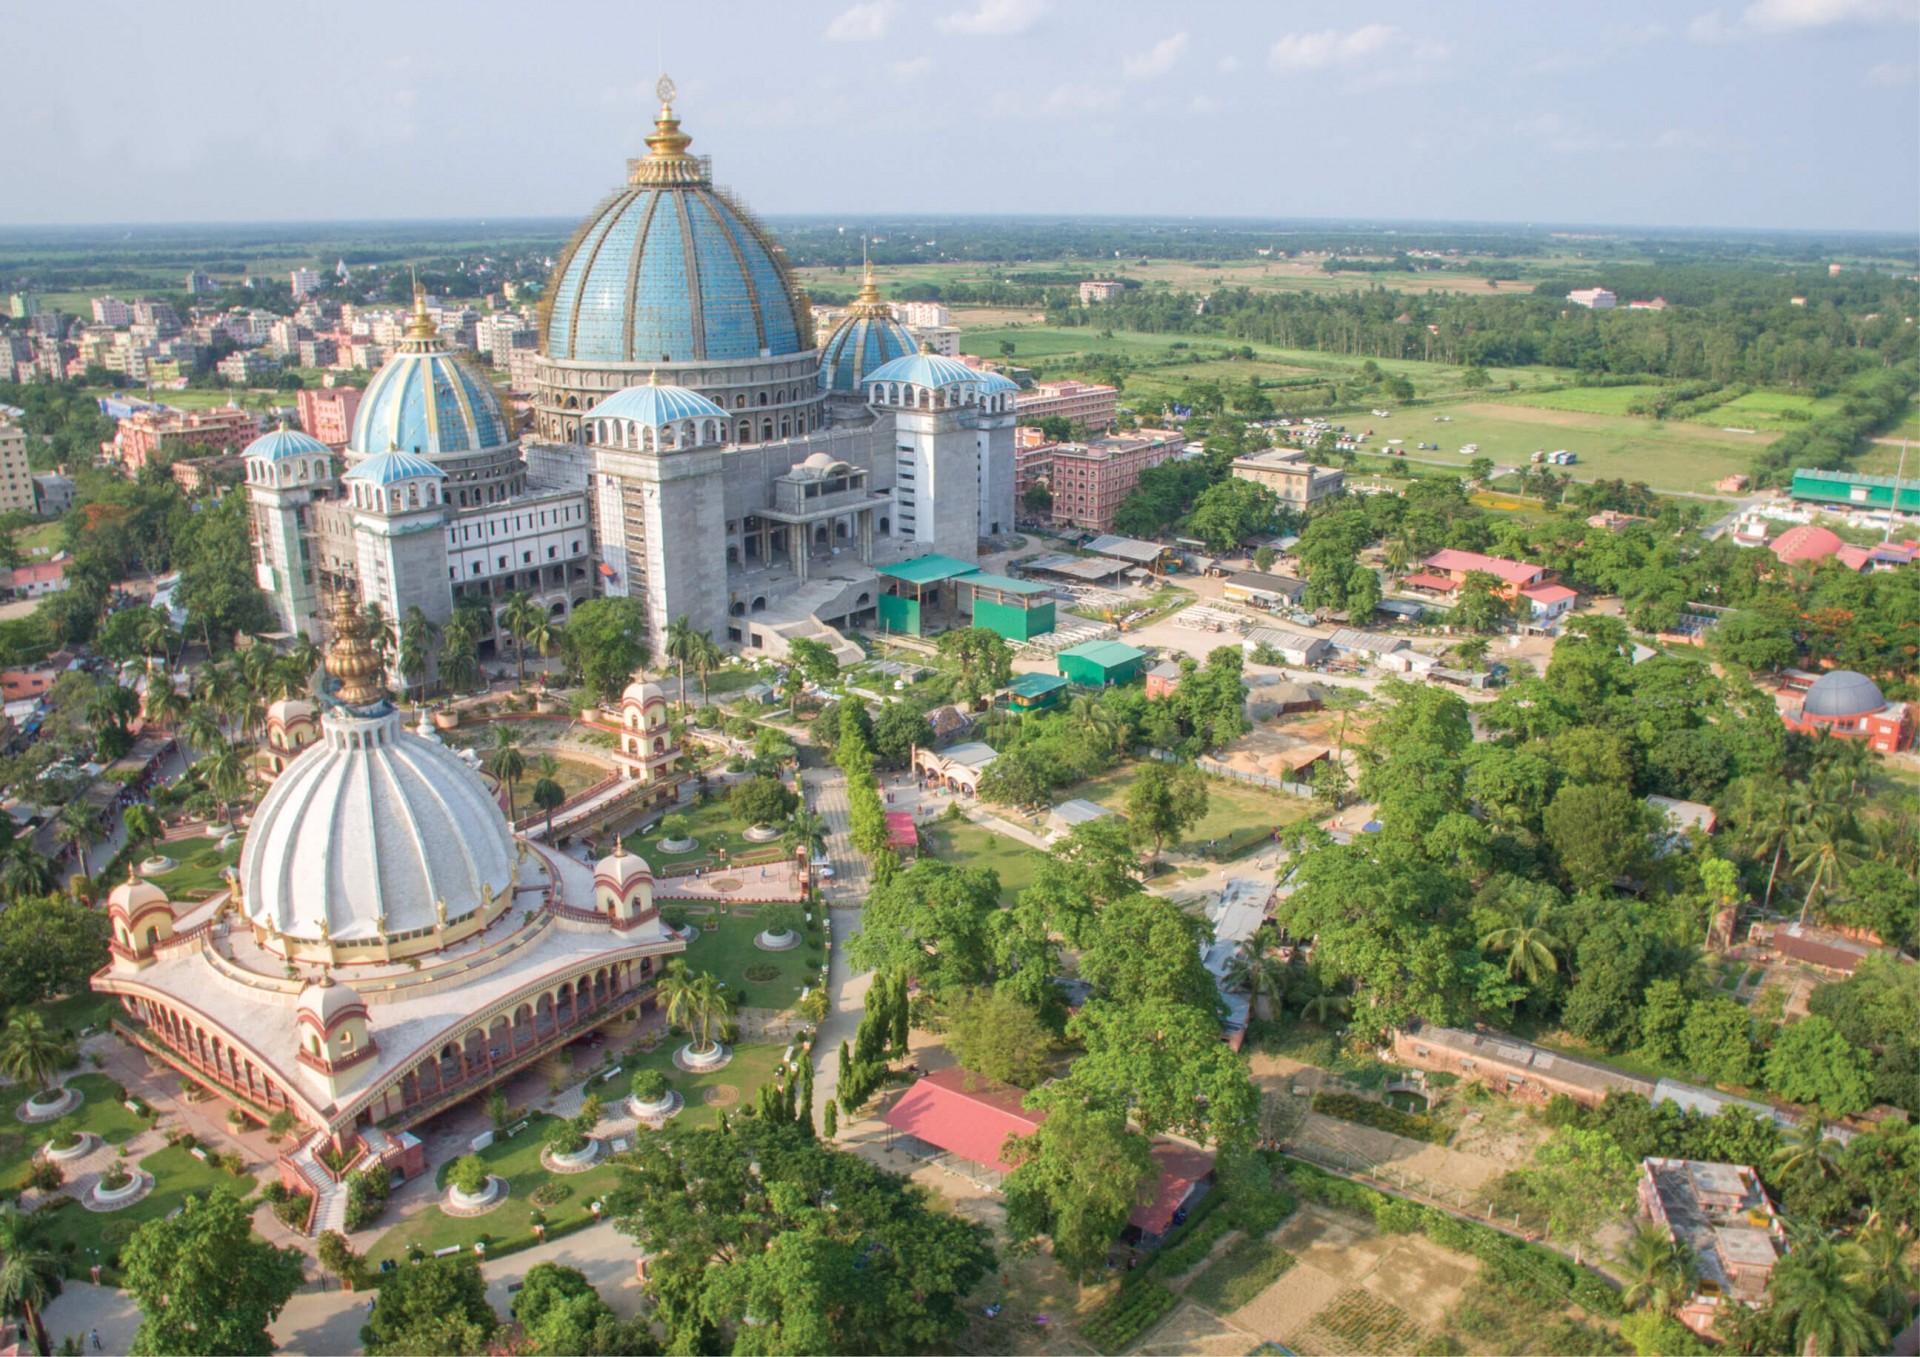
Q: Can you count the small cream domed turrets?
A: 5